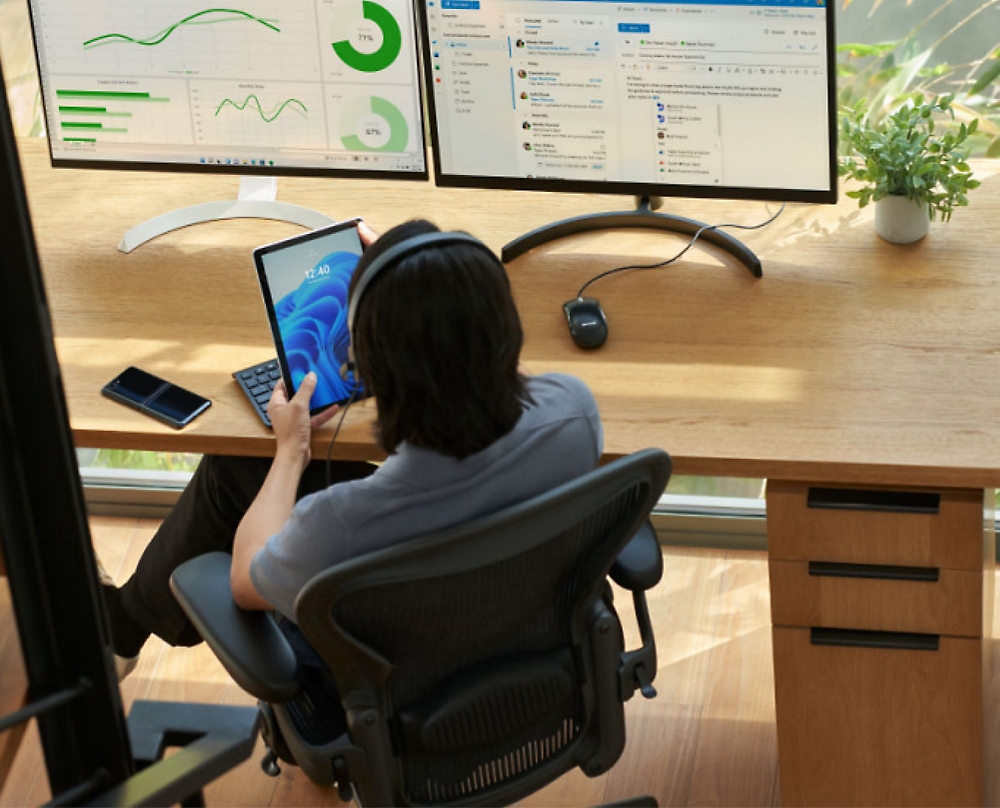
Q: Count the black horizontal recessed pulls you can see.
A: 3